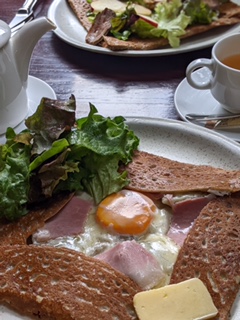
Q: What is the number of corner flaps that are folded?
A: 4